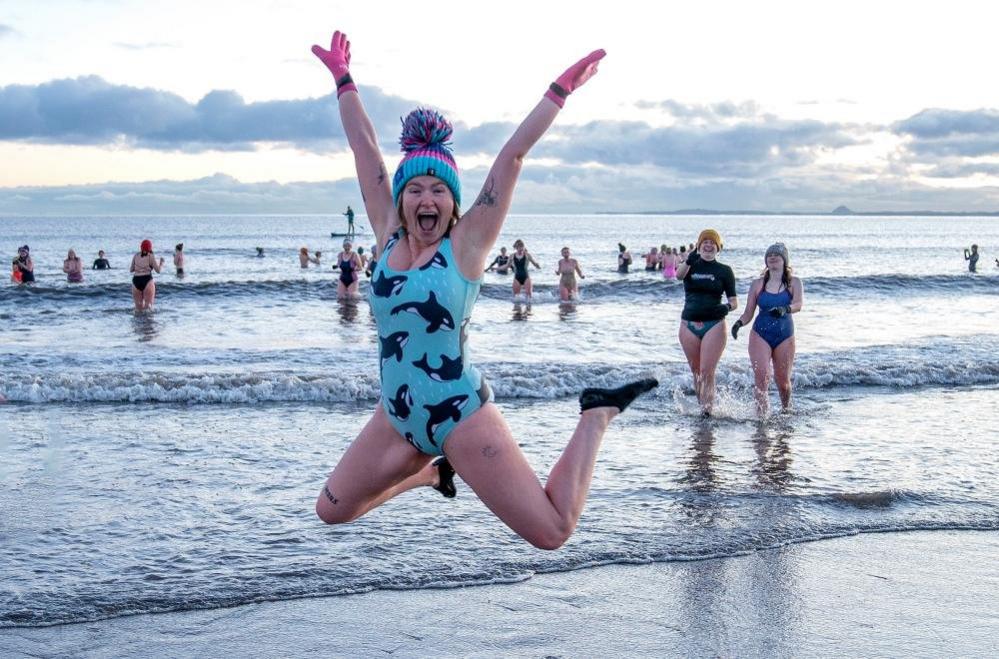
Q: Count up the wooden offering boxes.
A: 0